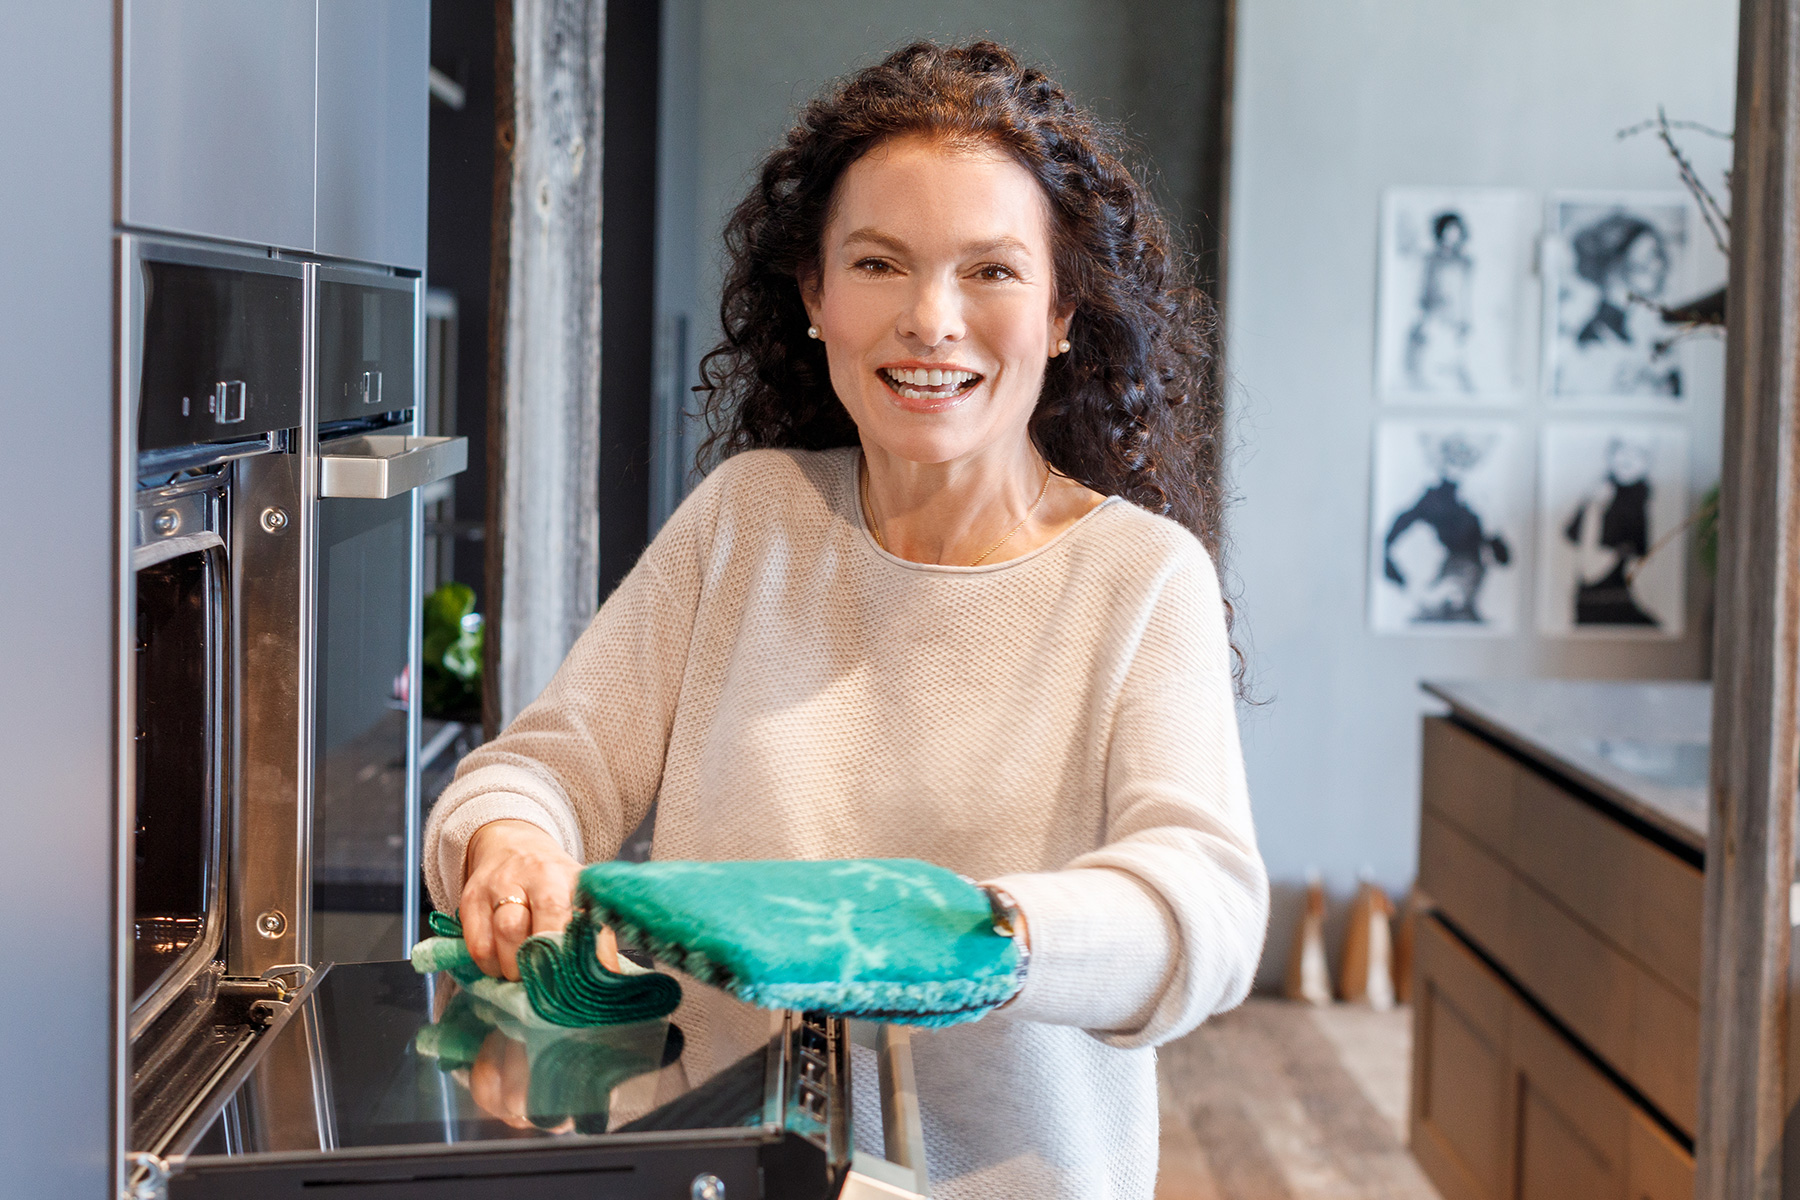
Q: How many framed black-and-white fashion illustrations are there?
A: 4